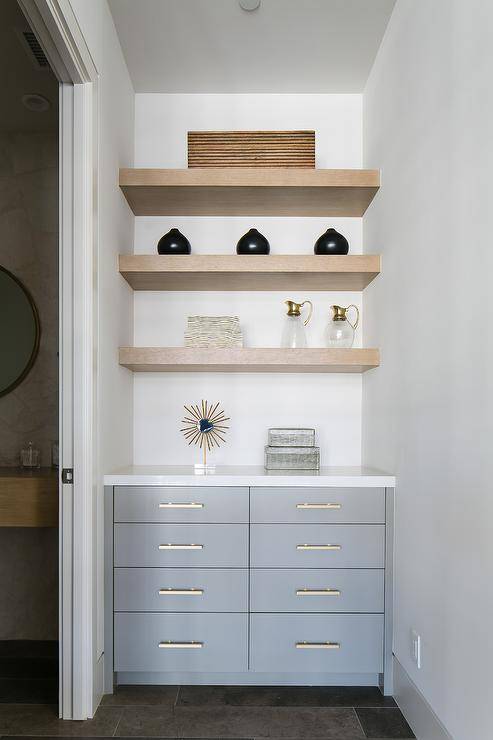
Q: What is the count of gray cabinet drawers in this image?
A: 8